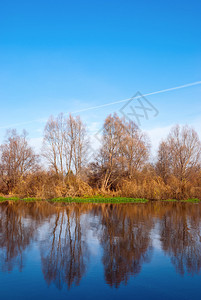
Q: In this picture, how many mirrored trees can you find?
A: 4